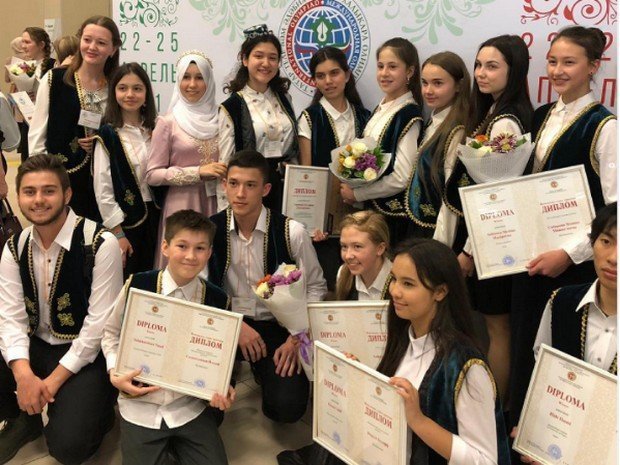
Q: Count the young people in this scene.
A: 15